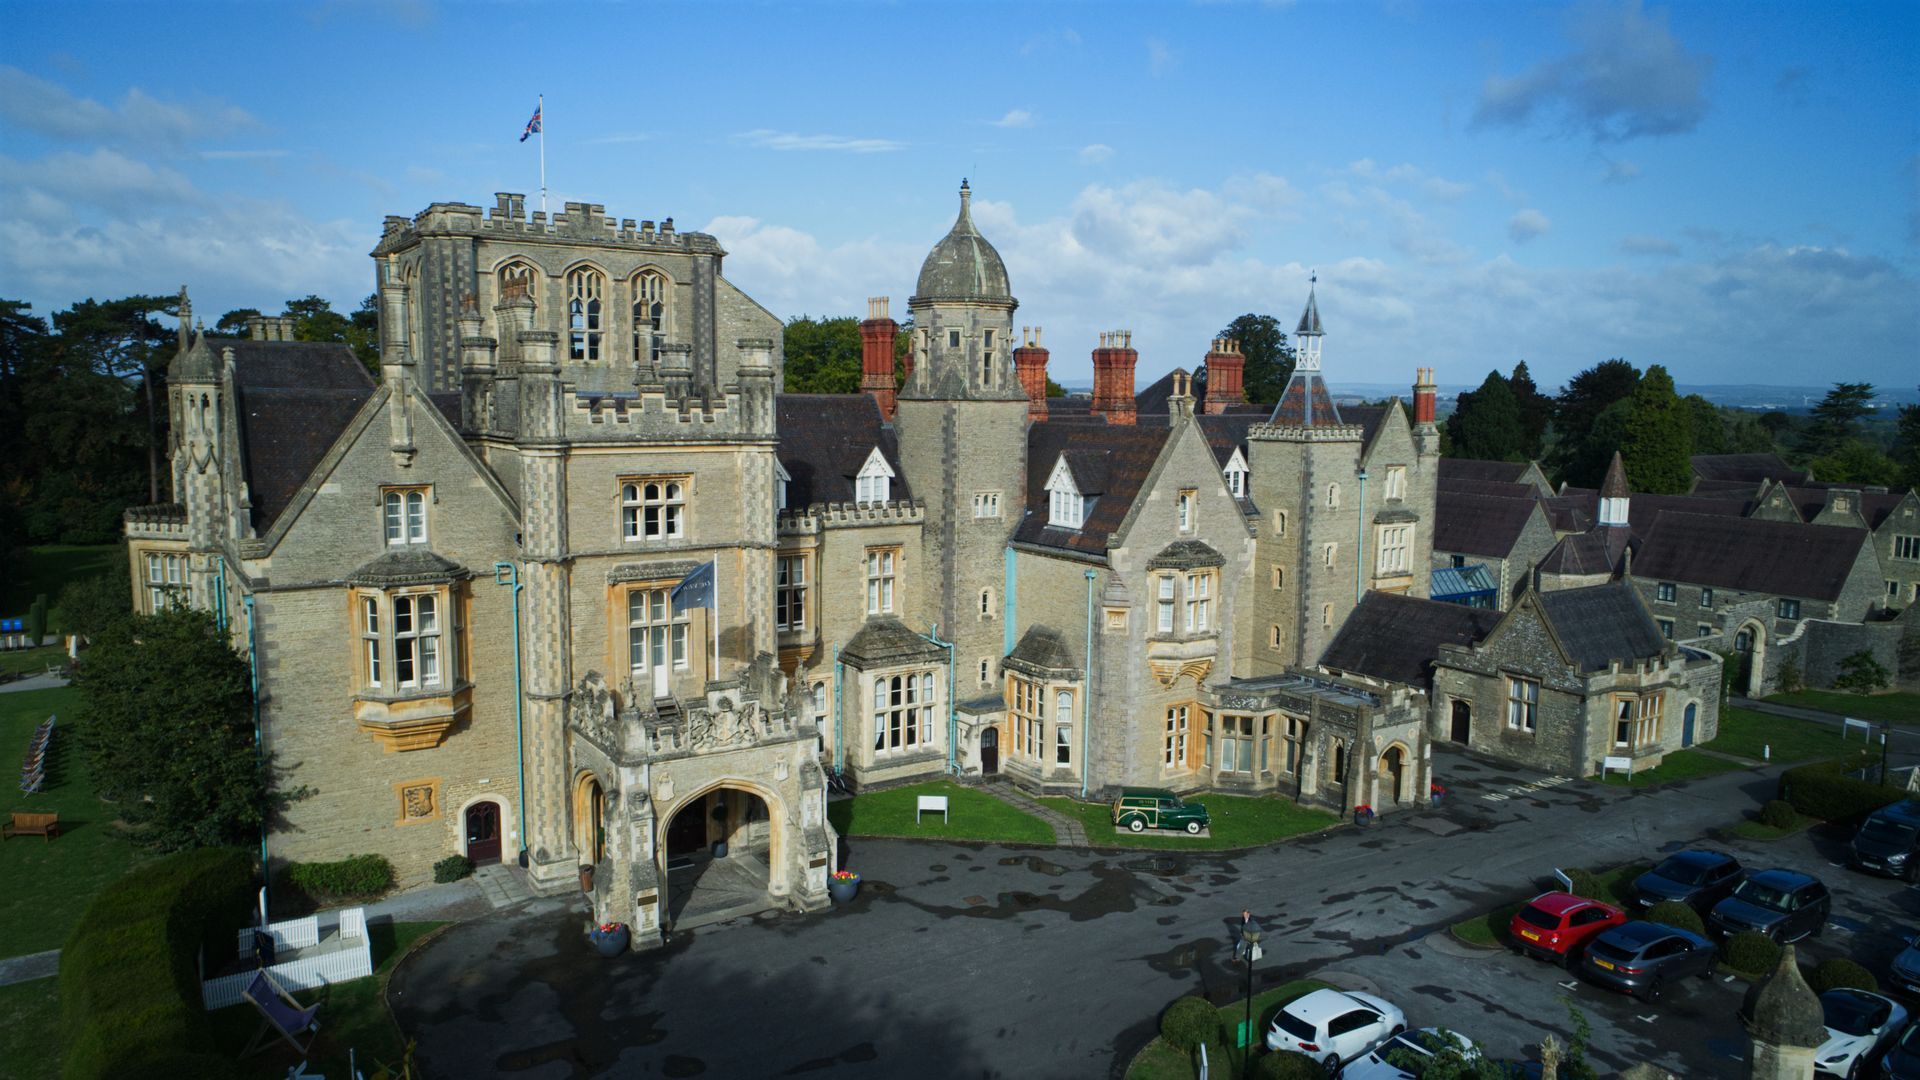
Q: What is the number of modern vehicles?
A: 10